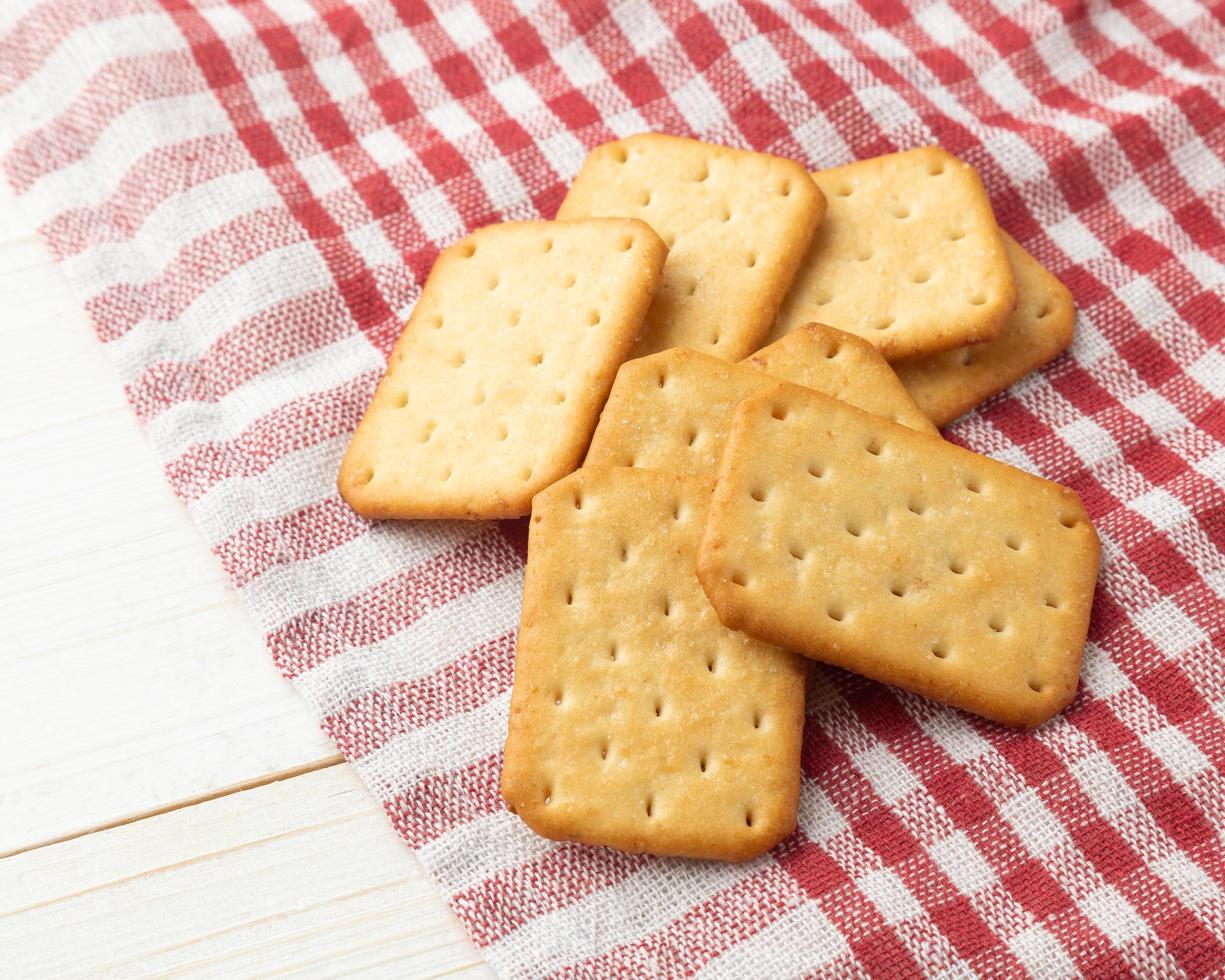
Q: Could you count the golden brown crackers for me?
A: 8